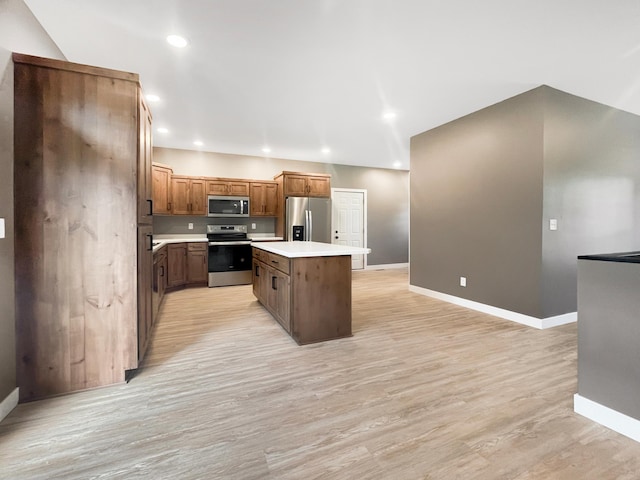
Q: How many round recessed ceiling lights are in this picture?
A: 8